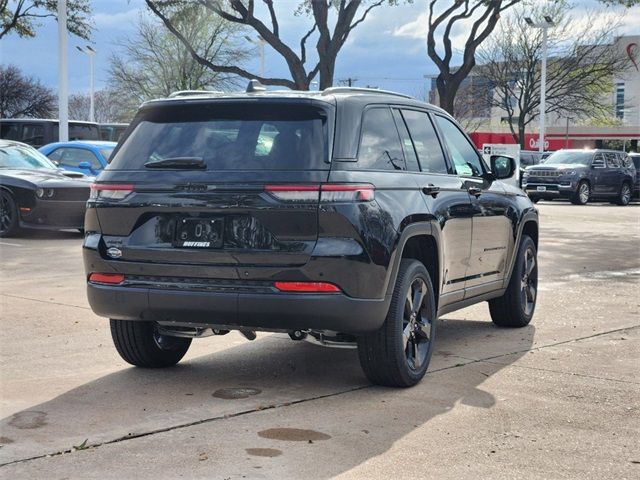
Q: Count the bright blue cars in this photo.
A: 1